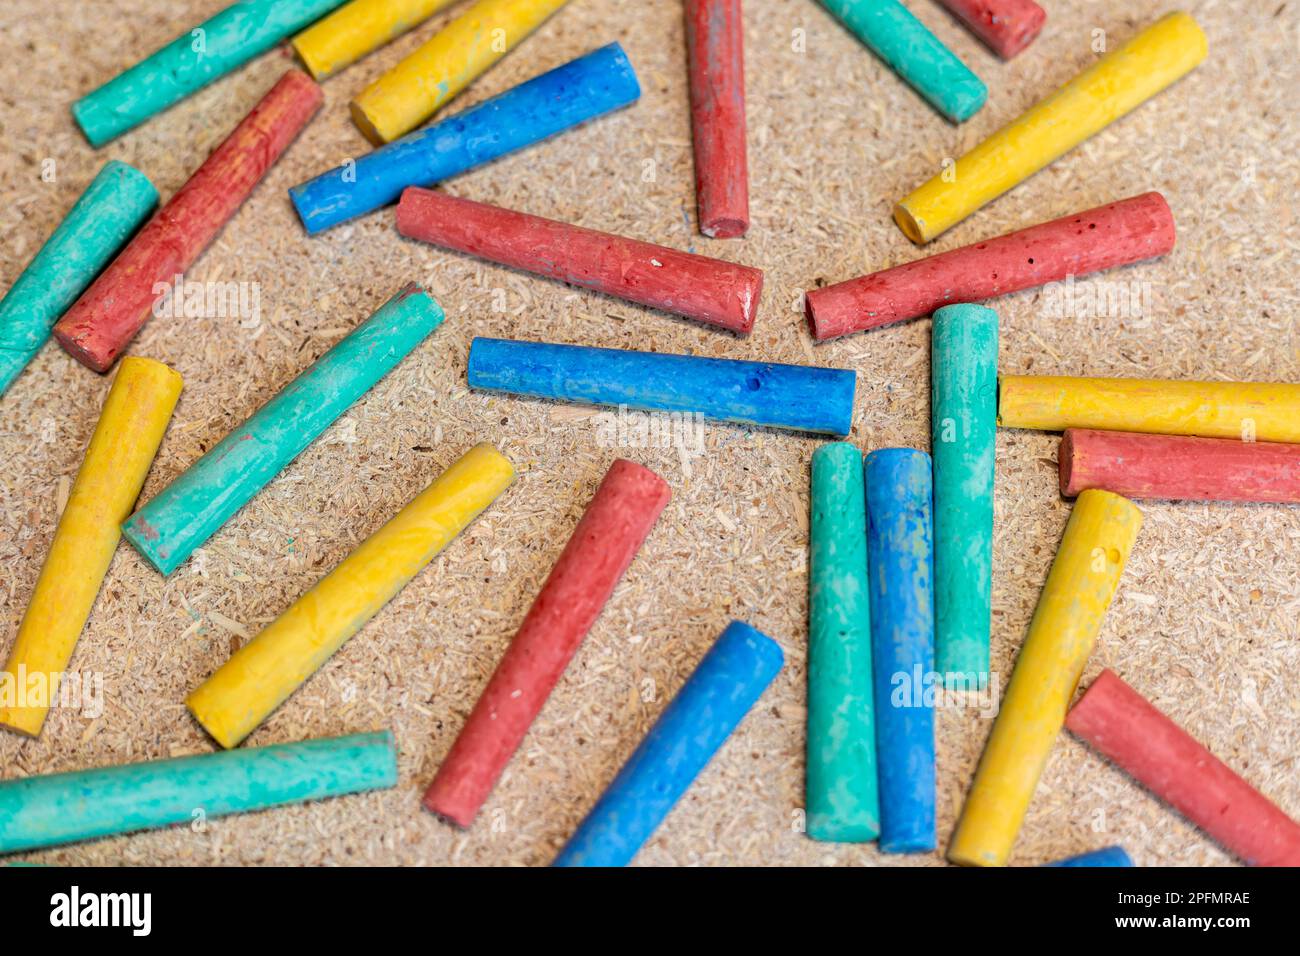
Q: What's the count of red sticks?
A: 8